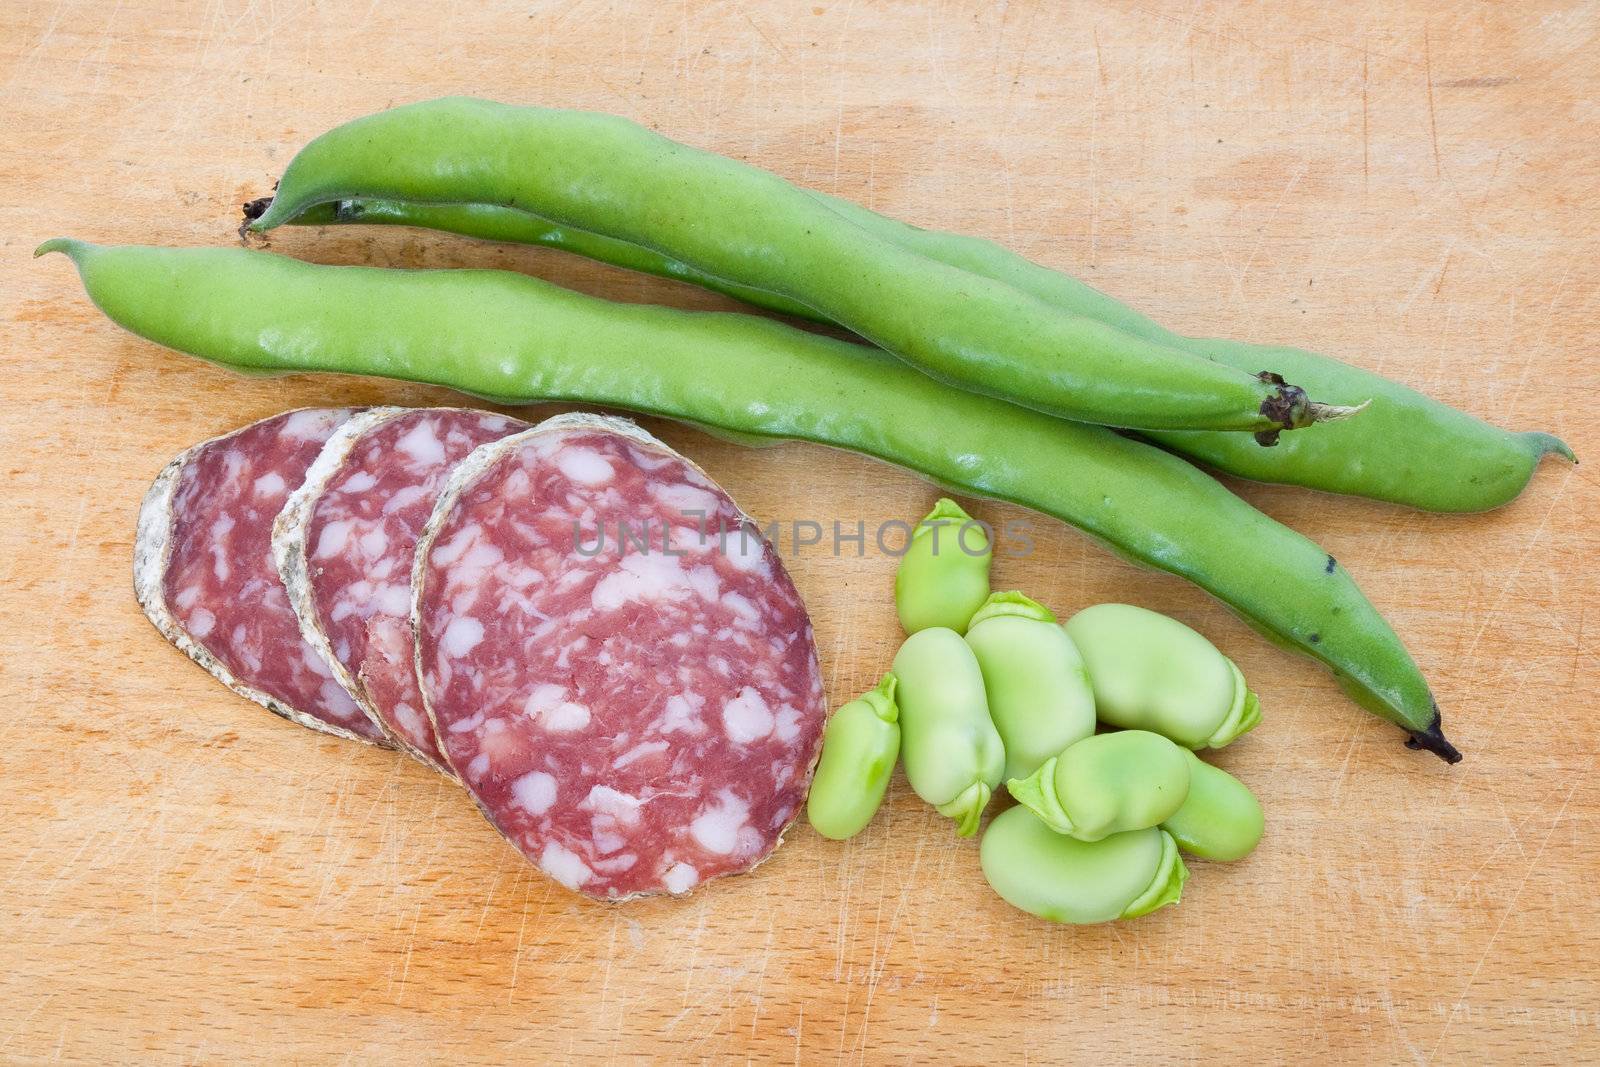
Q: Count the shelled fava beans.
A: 8